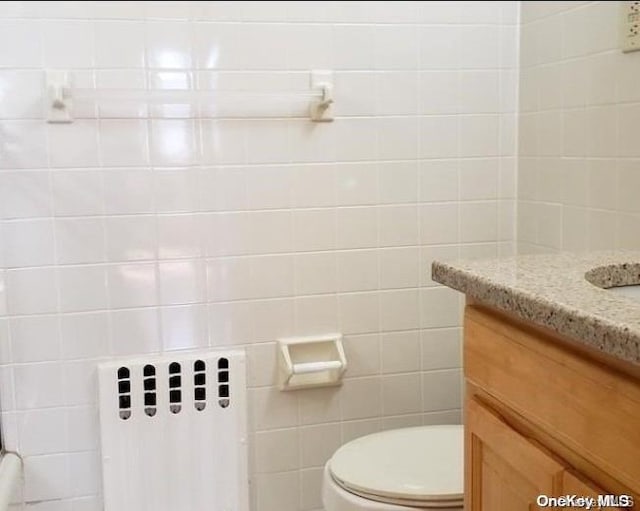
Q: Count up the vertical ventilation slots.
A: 5